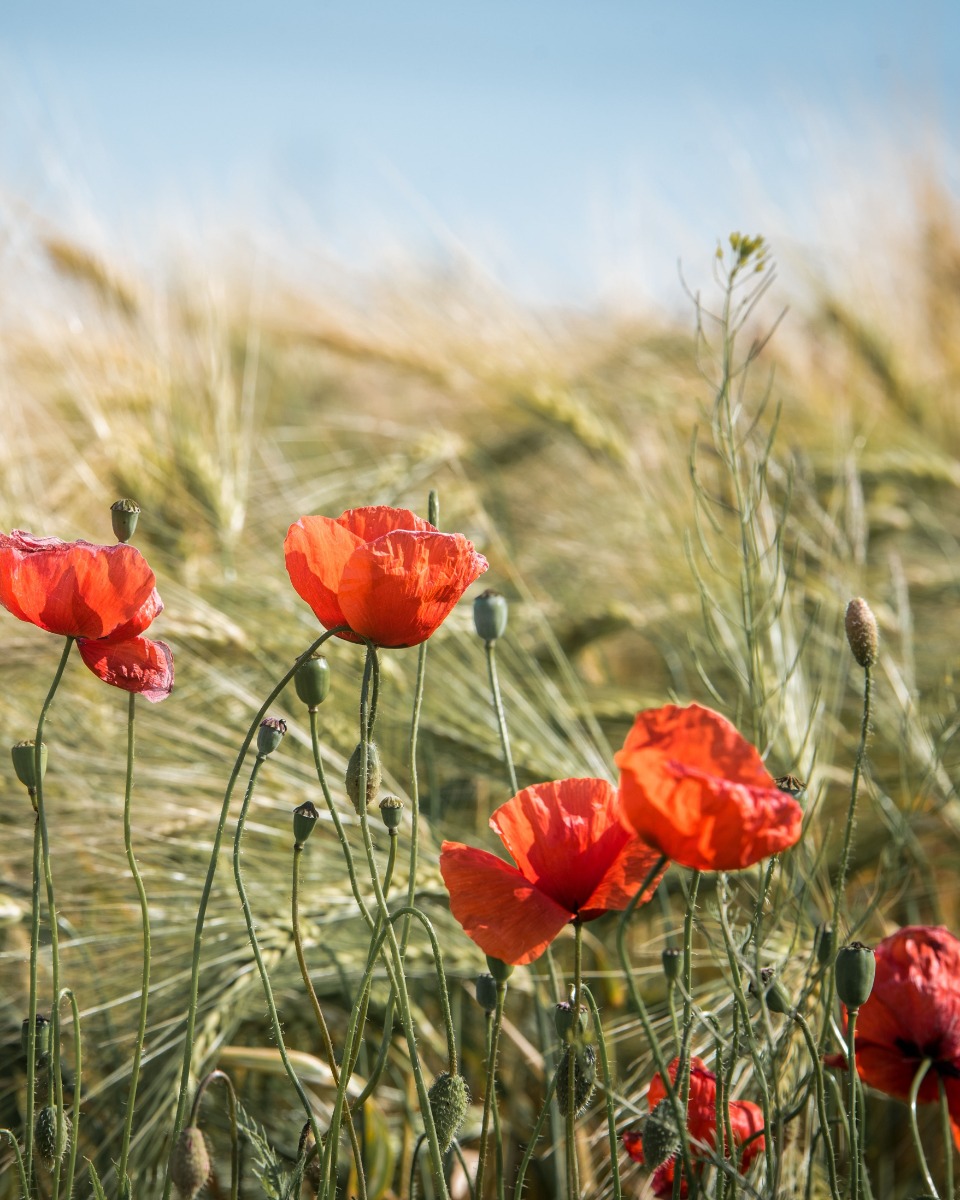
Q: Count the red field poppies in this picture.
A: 6